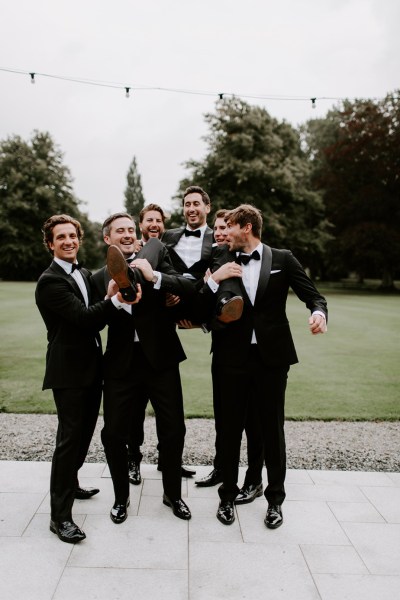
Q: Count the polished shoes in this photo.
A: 12